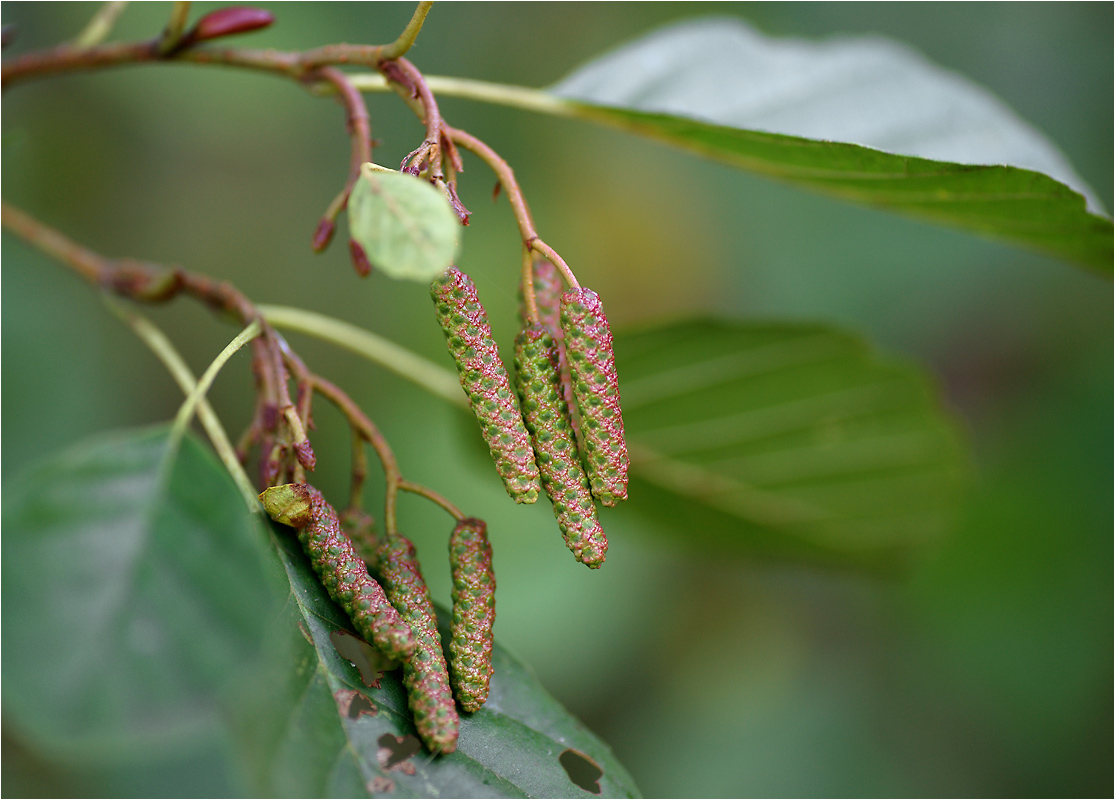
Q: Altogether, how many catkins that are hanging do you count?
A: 8